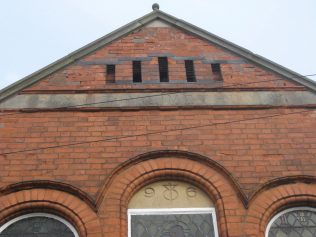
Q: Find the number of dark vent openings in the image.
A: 5